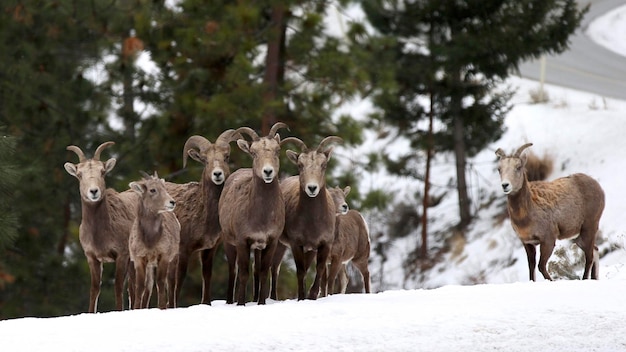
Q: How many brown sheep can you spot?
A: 7